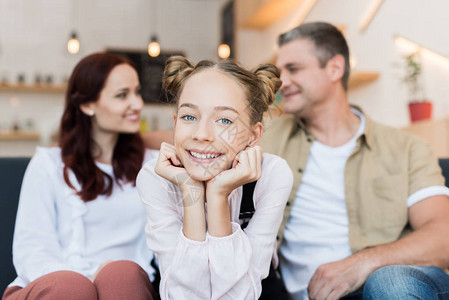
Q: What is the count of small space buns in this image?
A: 2